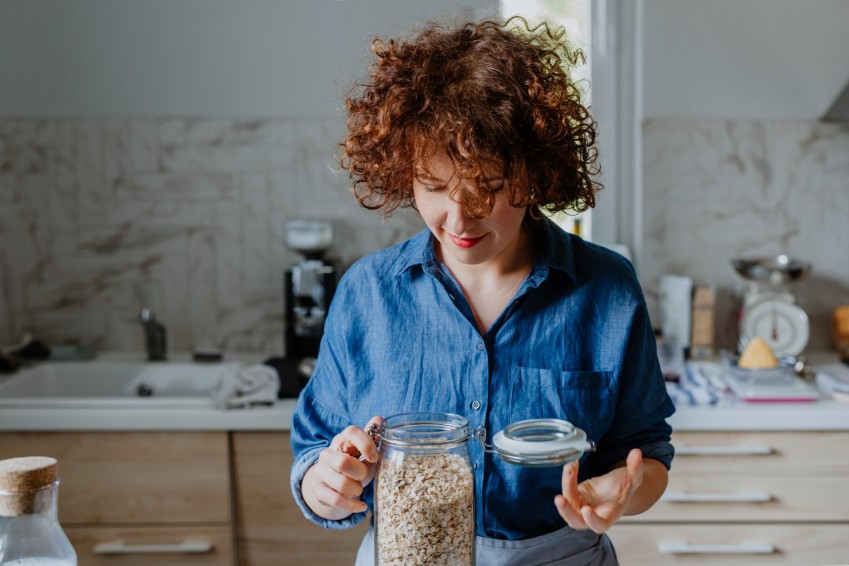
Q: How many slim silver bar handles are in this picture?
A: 4